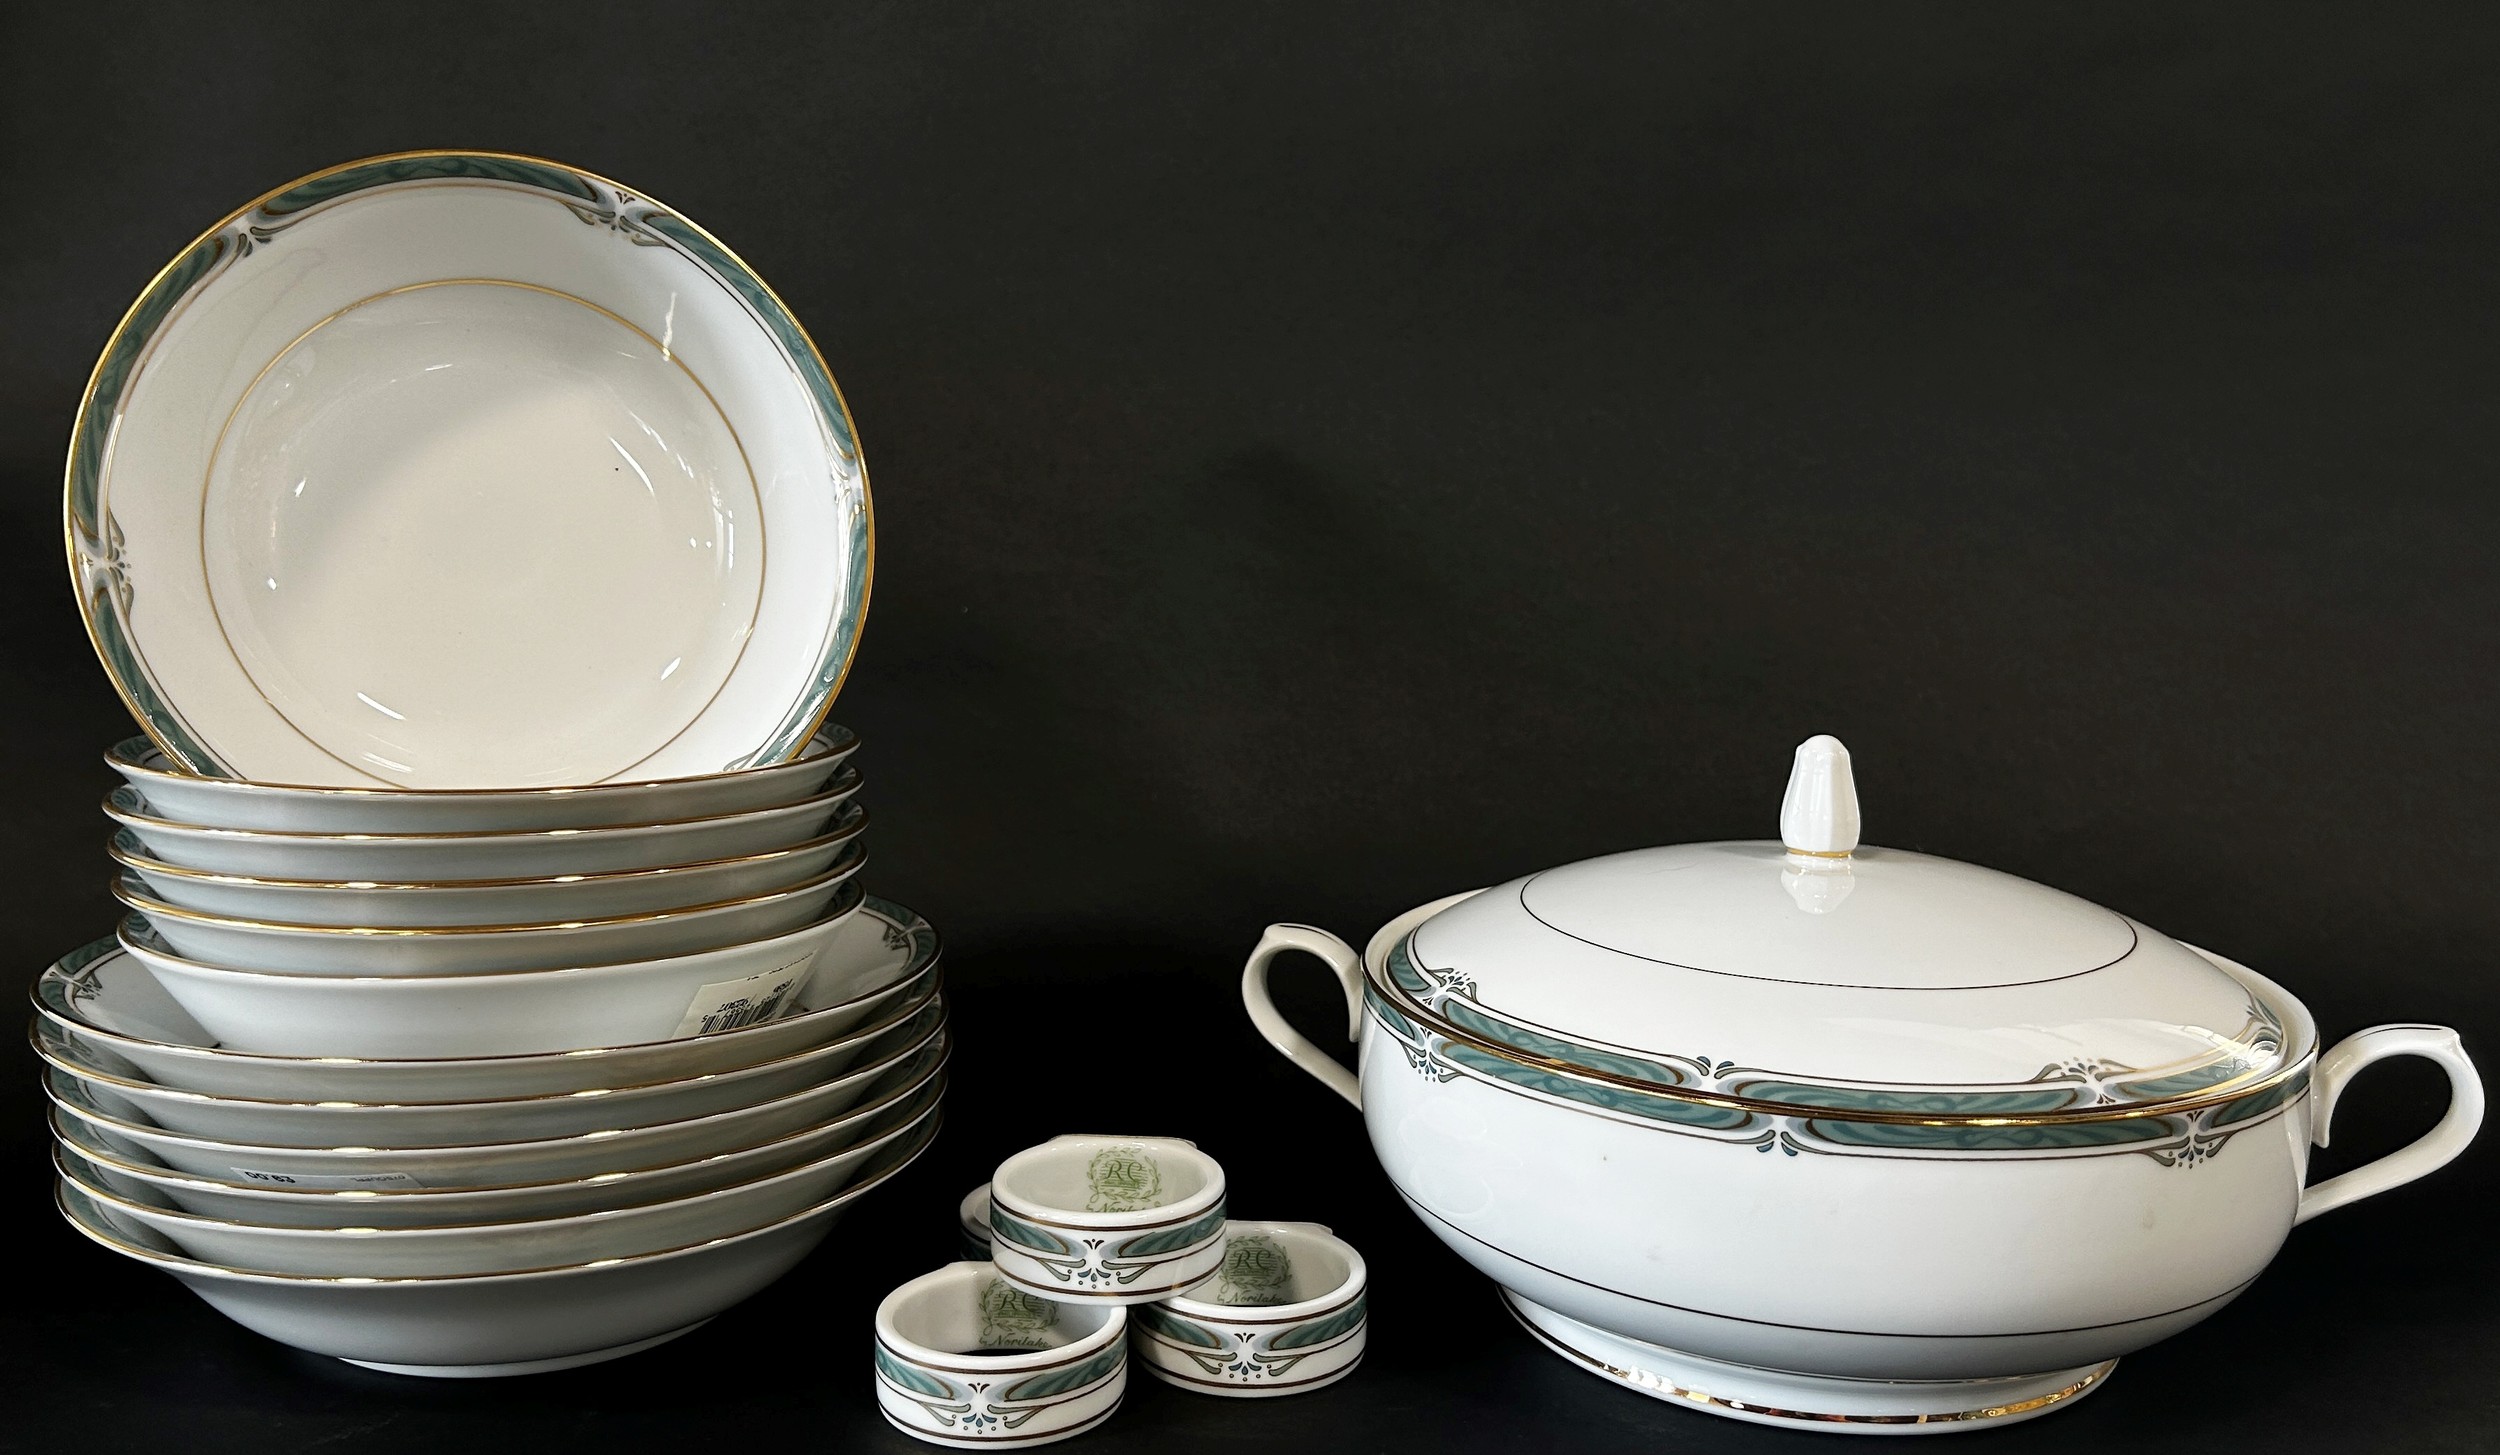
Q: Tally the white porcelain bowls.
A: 12